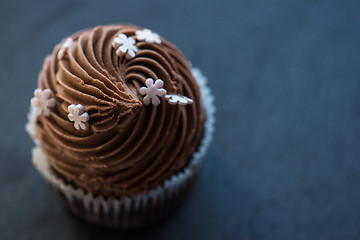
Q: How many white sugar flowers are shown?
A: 7